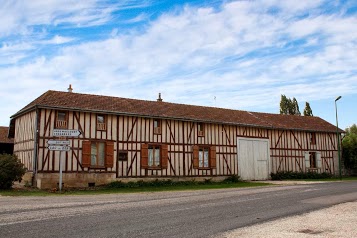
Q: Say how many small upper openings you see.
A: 5